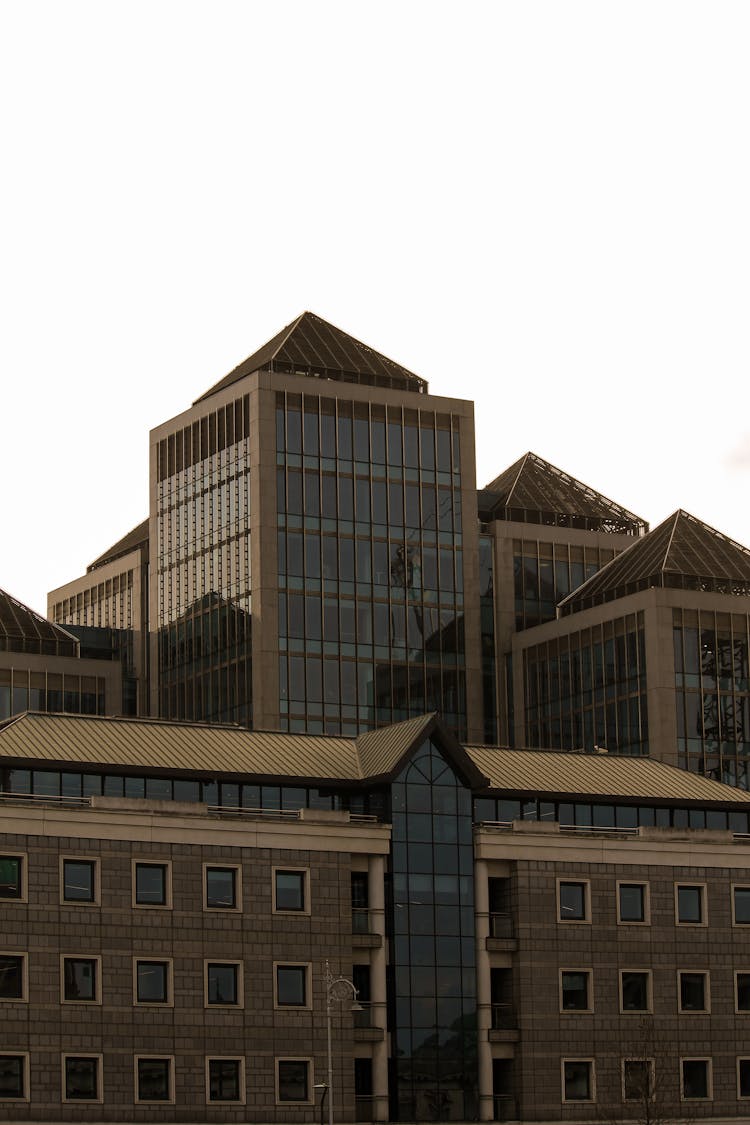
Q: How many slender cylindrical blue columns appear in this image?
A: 0